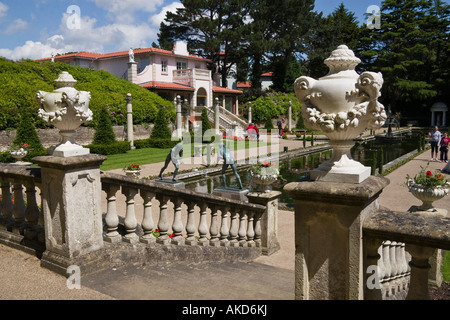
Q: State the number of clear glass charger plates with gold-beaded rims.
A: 0